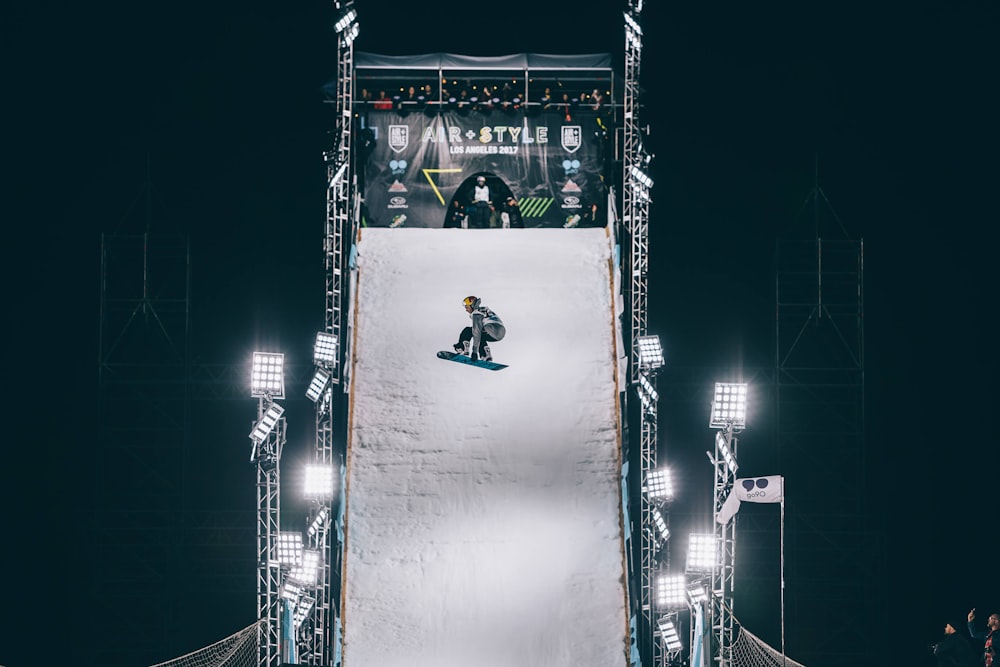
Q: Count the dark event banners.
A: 1